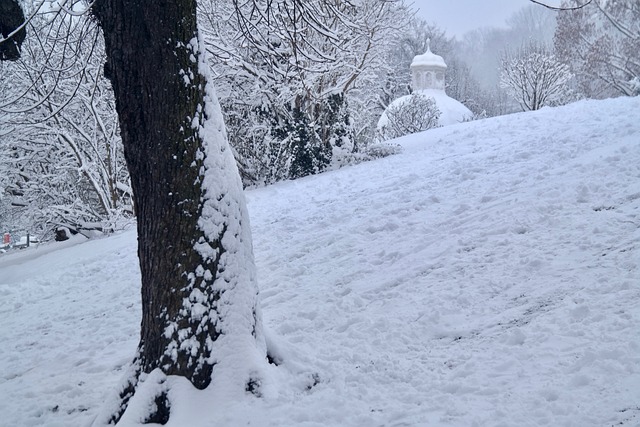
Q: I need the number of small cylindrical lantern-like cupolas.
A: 1